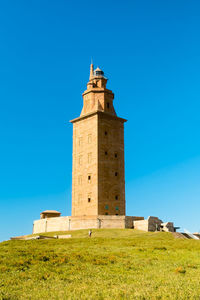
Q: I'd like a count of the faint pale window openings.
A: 6